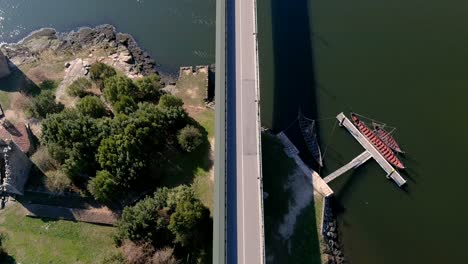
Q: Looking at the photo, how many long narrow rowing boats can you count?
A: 3